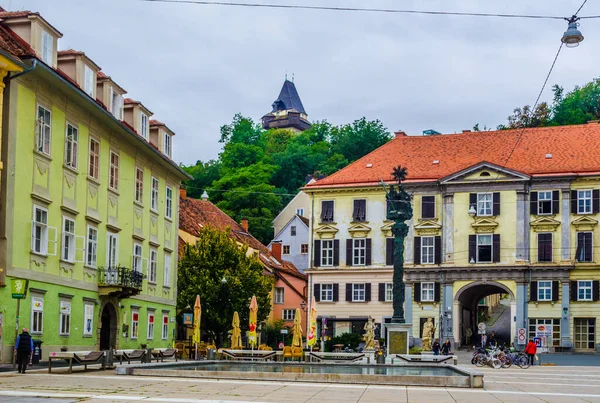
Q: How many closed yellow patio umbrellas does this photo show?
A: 5